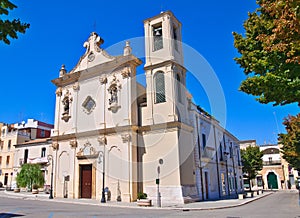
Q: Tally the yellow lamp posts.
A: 0